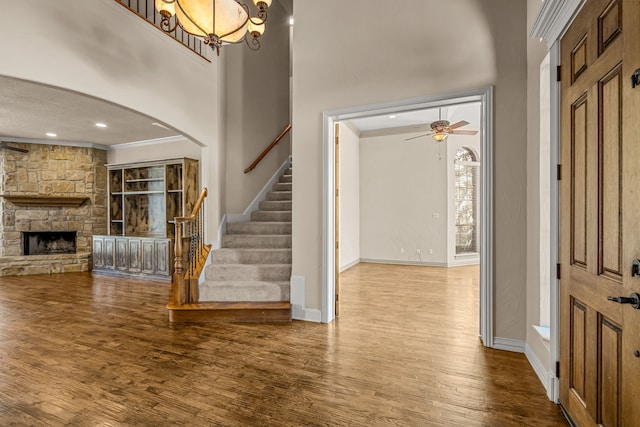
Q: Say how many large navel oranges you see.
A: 0